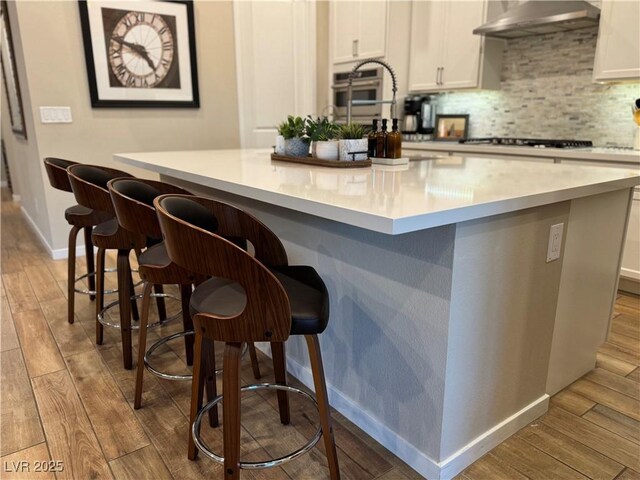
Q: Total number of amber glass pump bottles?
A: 3